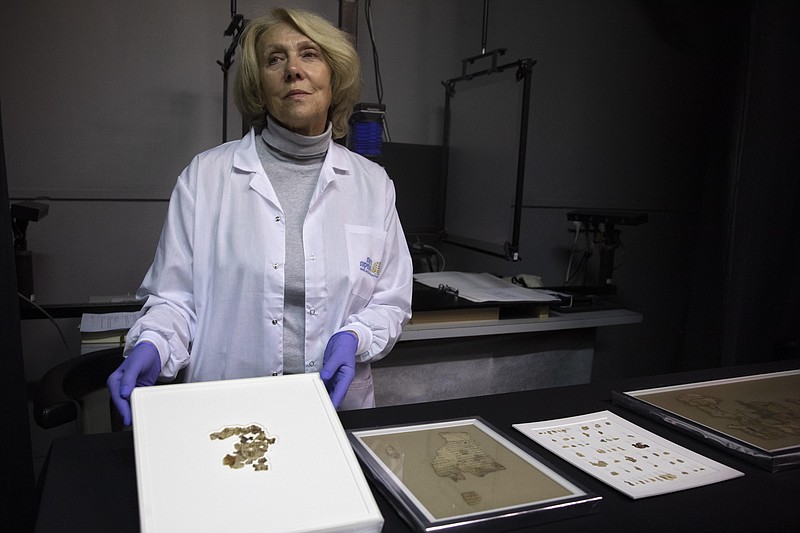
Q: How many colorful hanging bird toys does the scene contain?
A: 0